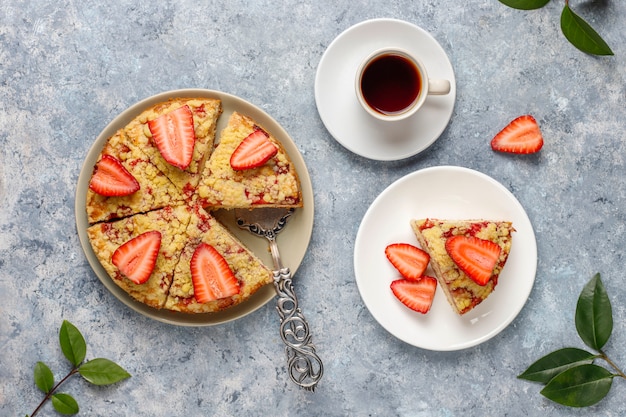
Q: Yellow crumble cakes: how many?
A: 6